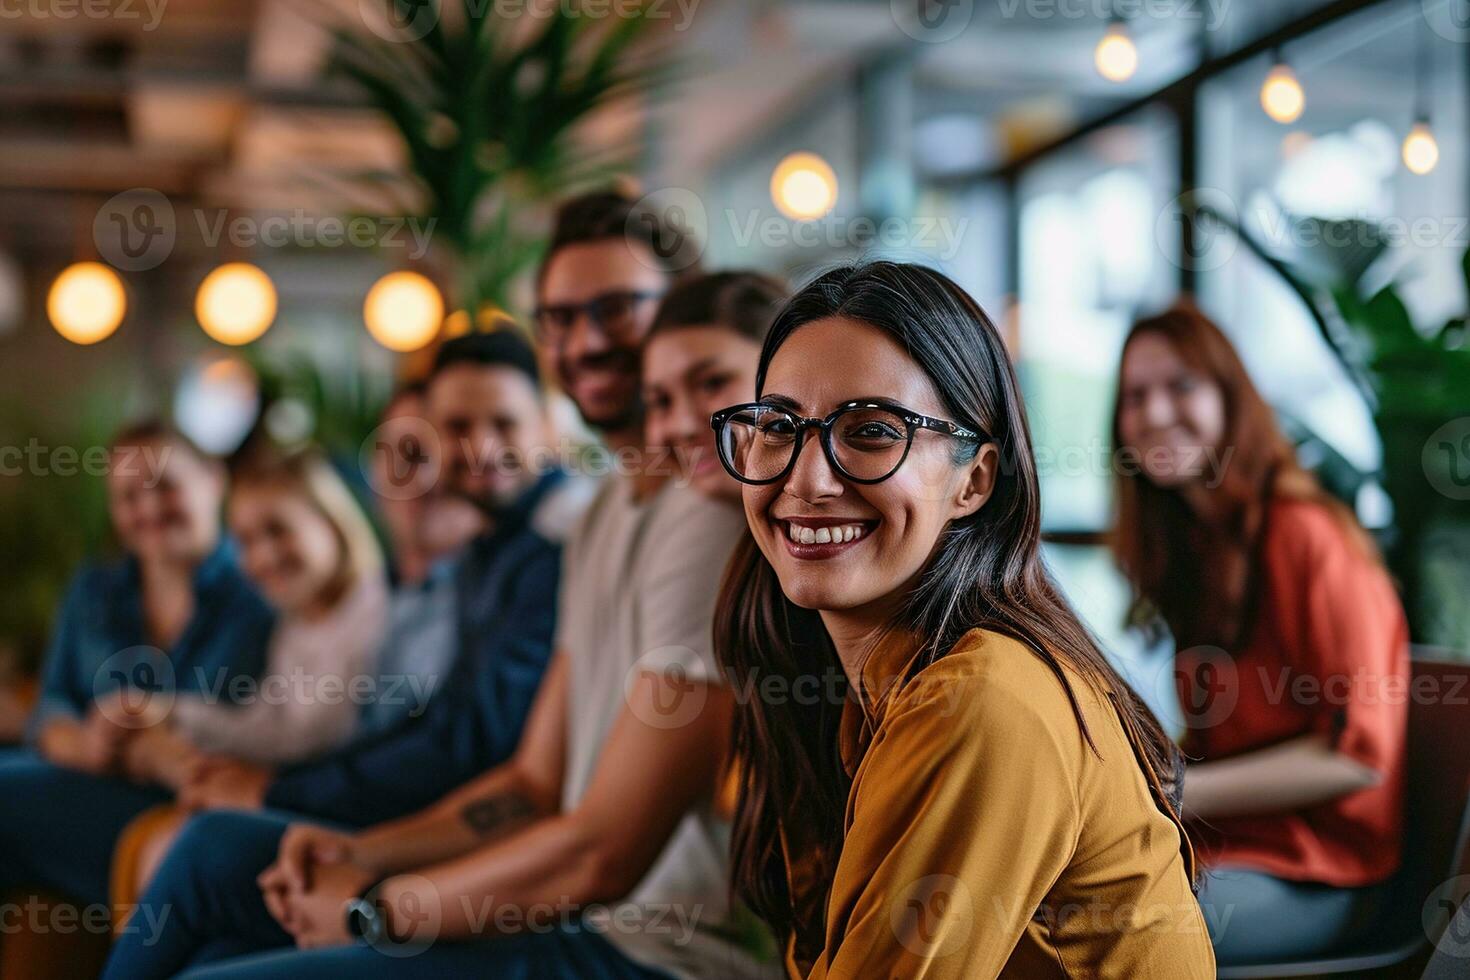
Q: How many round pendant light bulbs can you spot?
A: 7